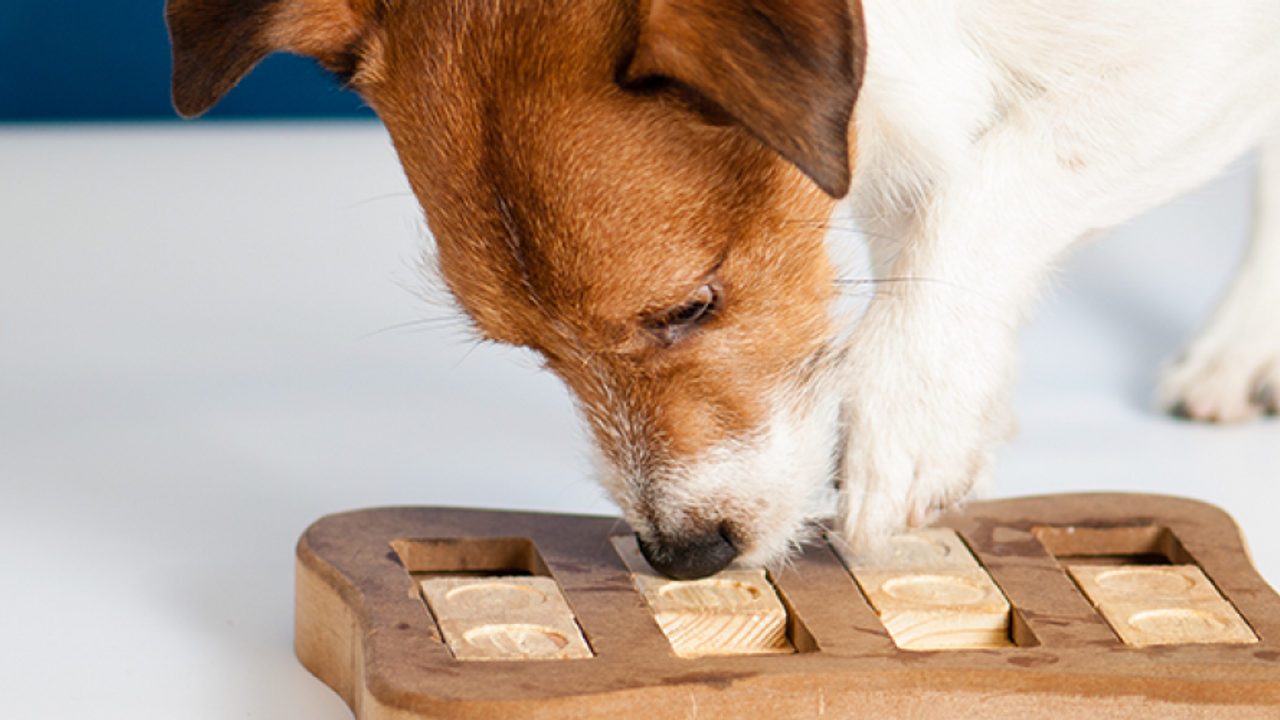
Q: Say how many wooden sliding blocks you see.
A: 8